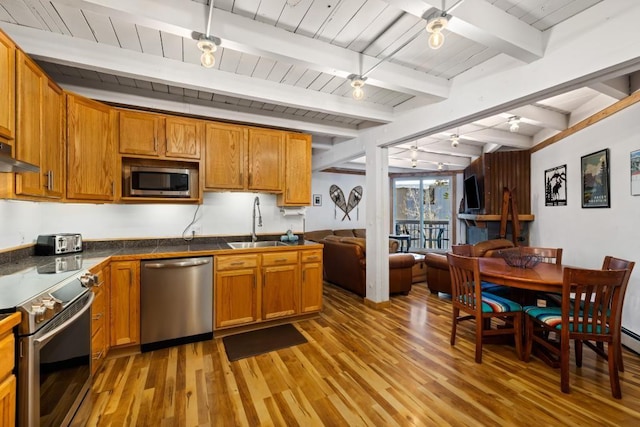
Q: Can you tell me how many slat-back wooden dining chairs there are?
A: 5